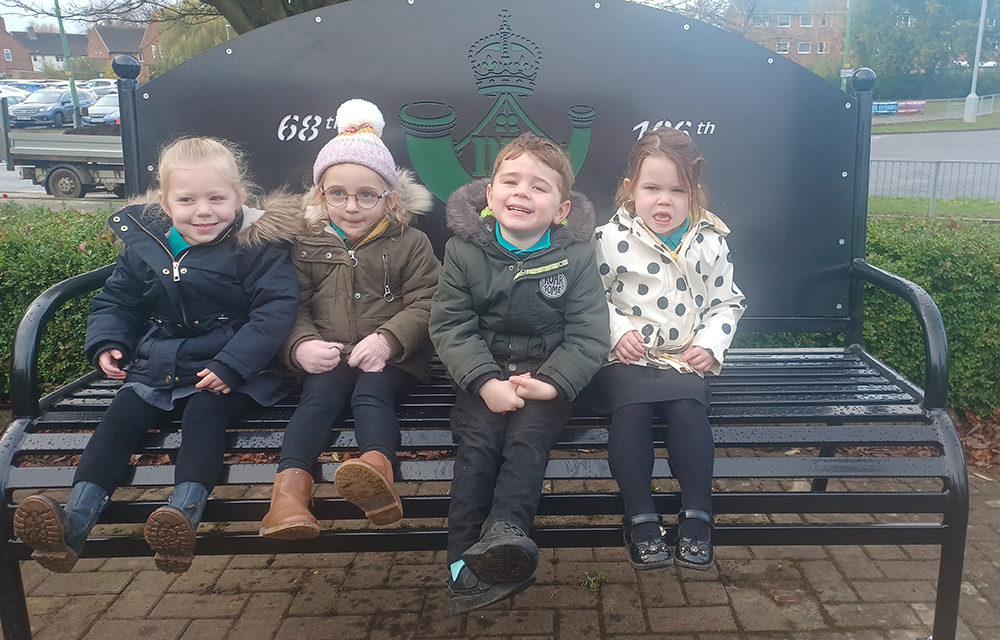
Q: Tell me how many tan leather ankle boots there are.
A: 2